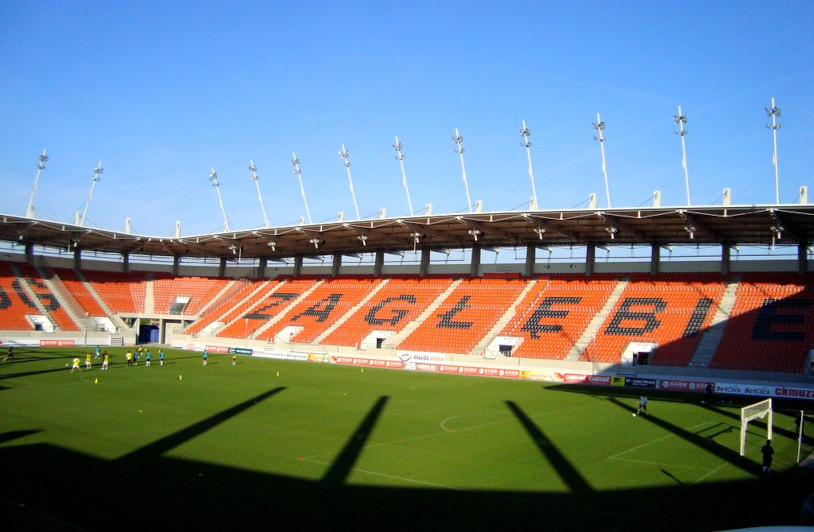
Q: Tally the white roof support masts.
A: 12